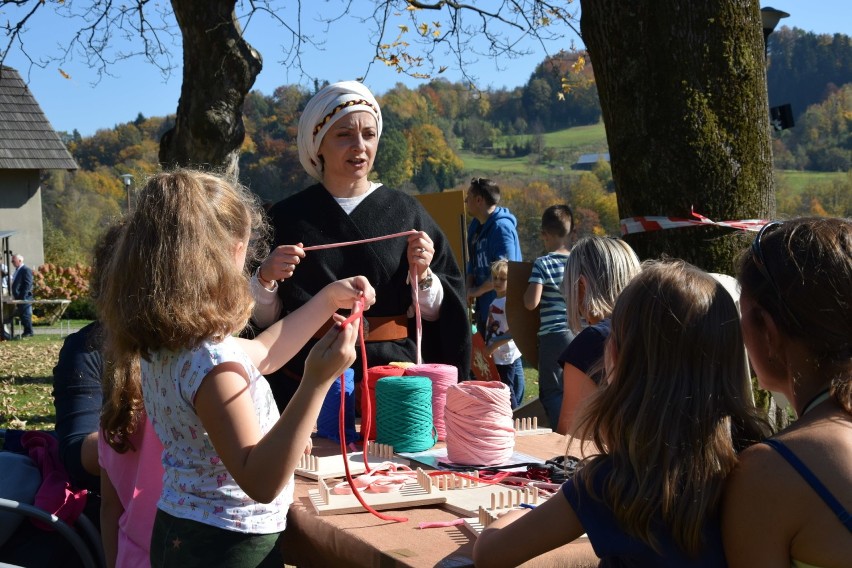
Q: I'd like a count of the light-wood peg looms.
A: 5